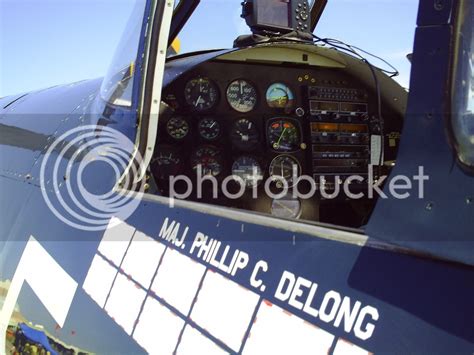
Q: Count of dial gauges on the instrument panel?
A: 11